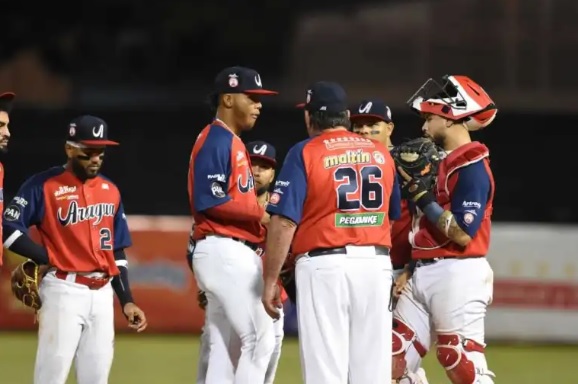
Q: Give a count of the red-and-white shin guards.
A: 2